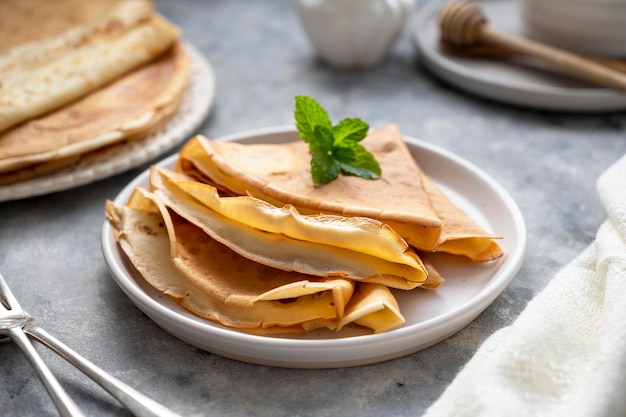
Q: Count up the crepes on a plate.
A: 3